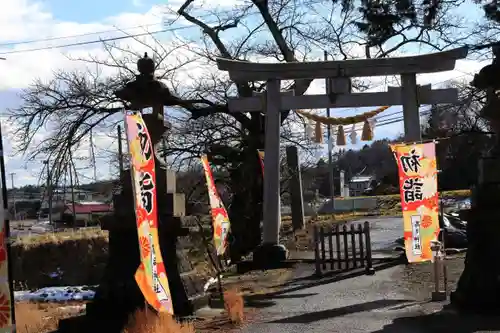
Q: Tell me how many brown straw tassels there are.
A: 3